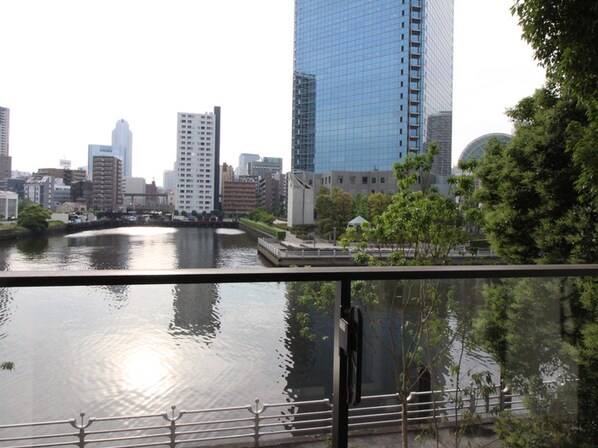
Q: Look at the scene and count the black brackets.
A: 1